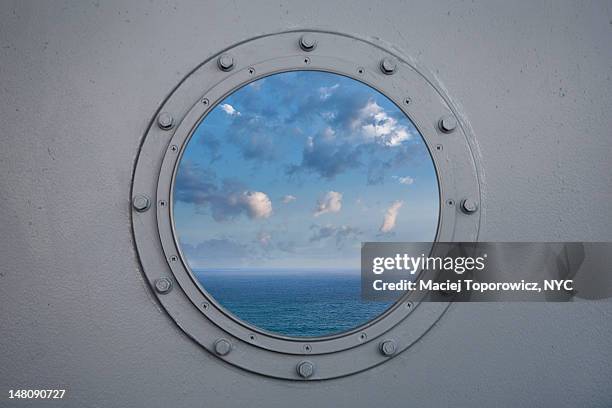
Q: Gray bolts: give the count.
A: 11